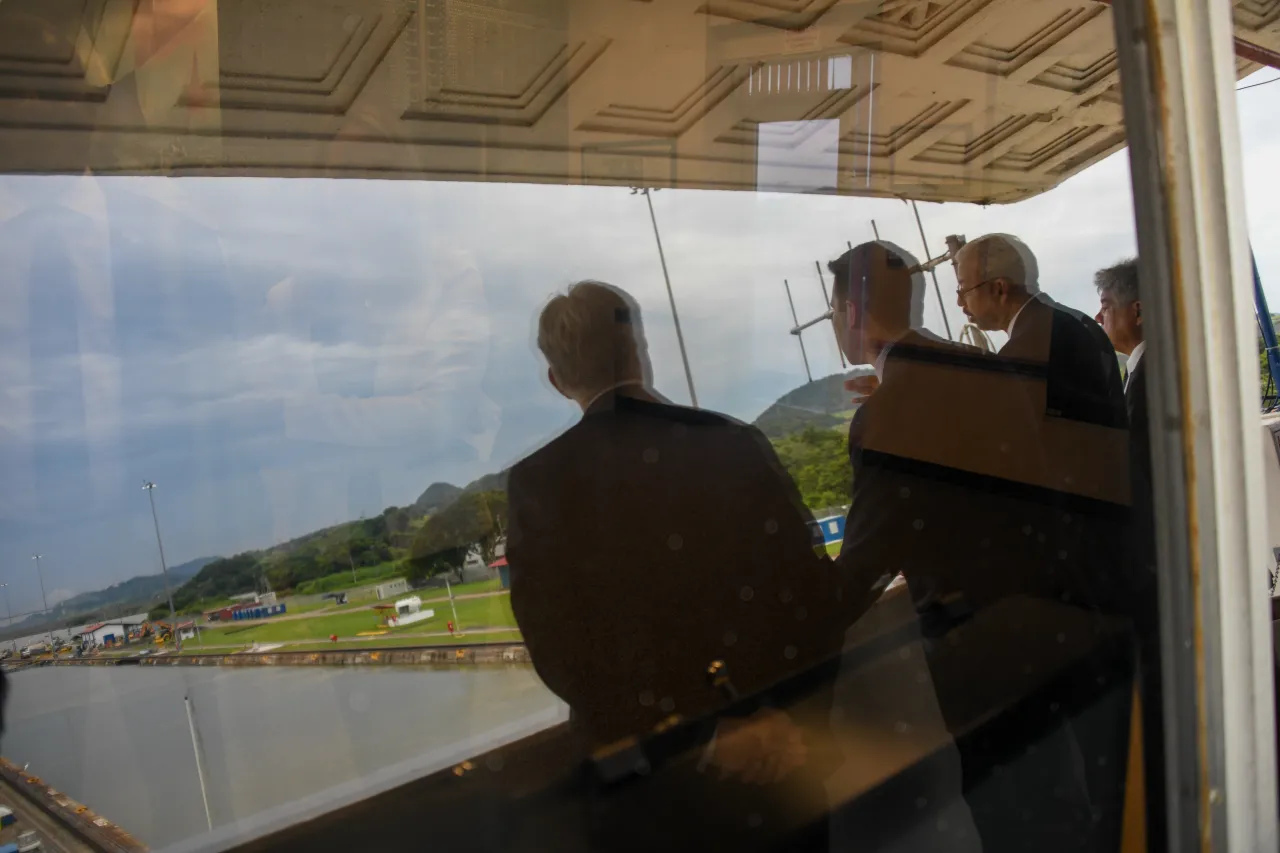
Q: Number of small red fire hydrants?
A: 2